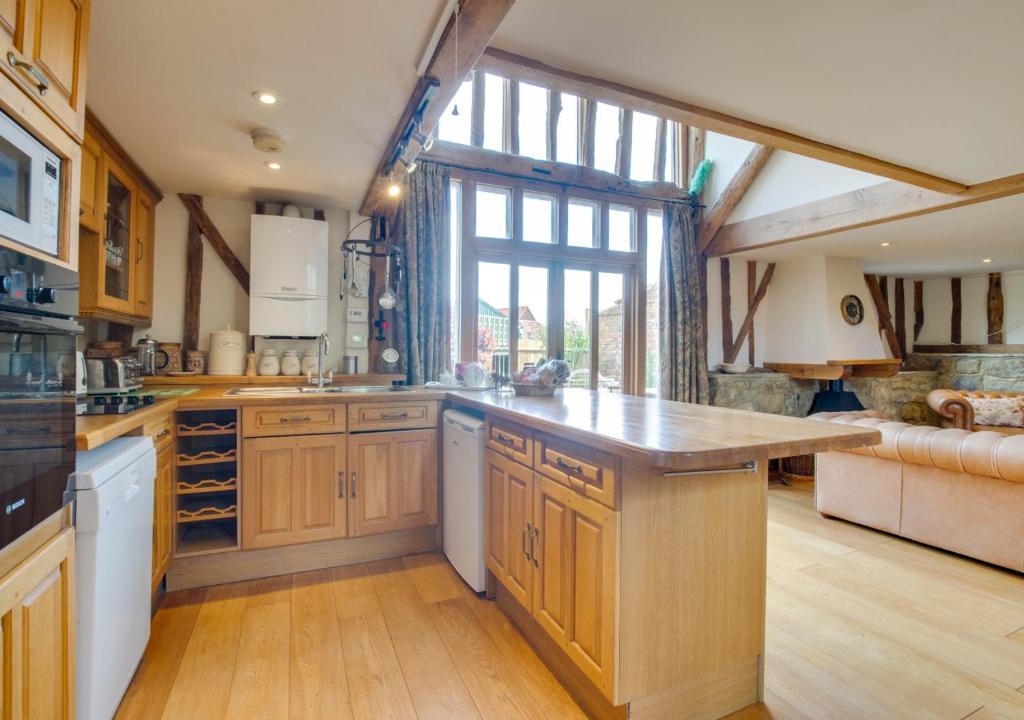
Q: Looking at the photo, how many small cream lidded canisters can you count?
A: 3